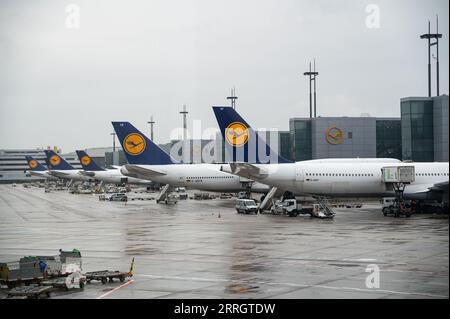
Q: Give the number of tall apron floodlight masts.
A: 6